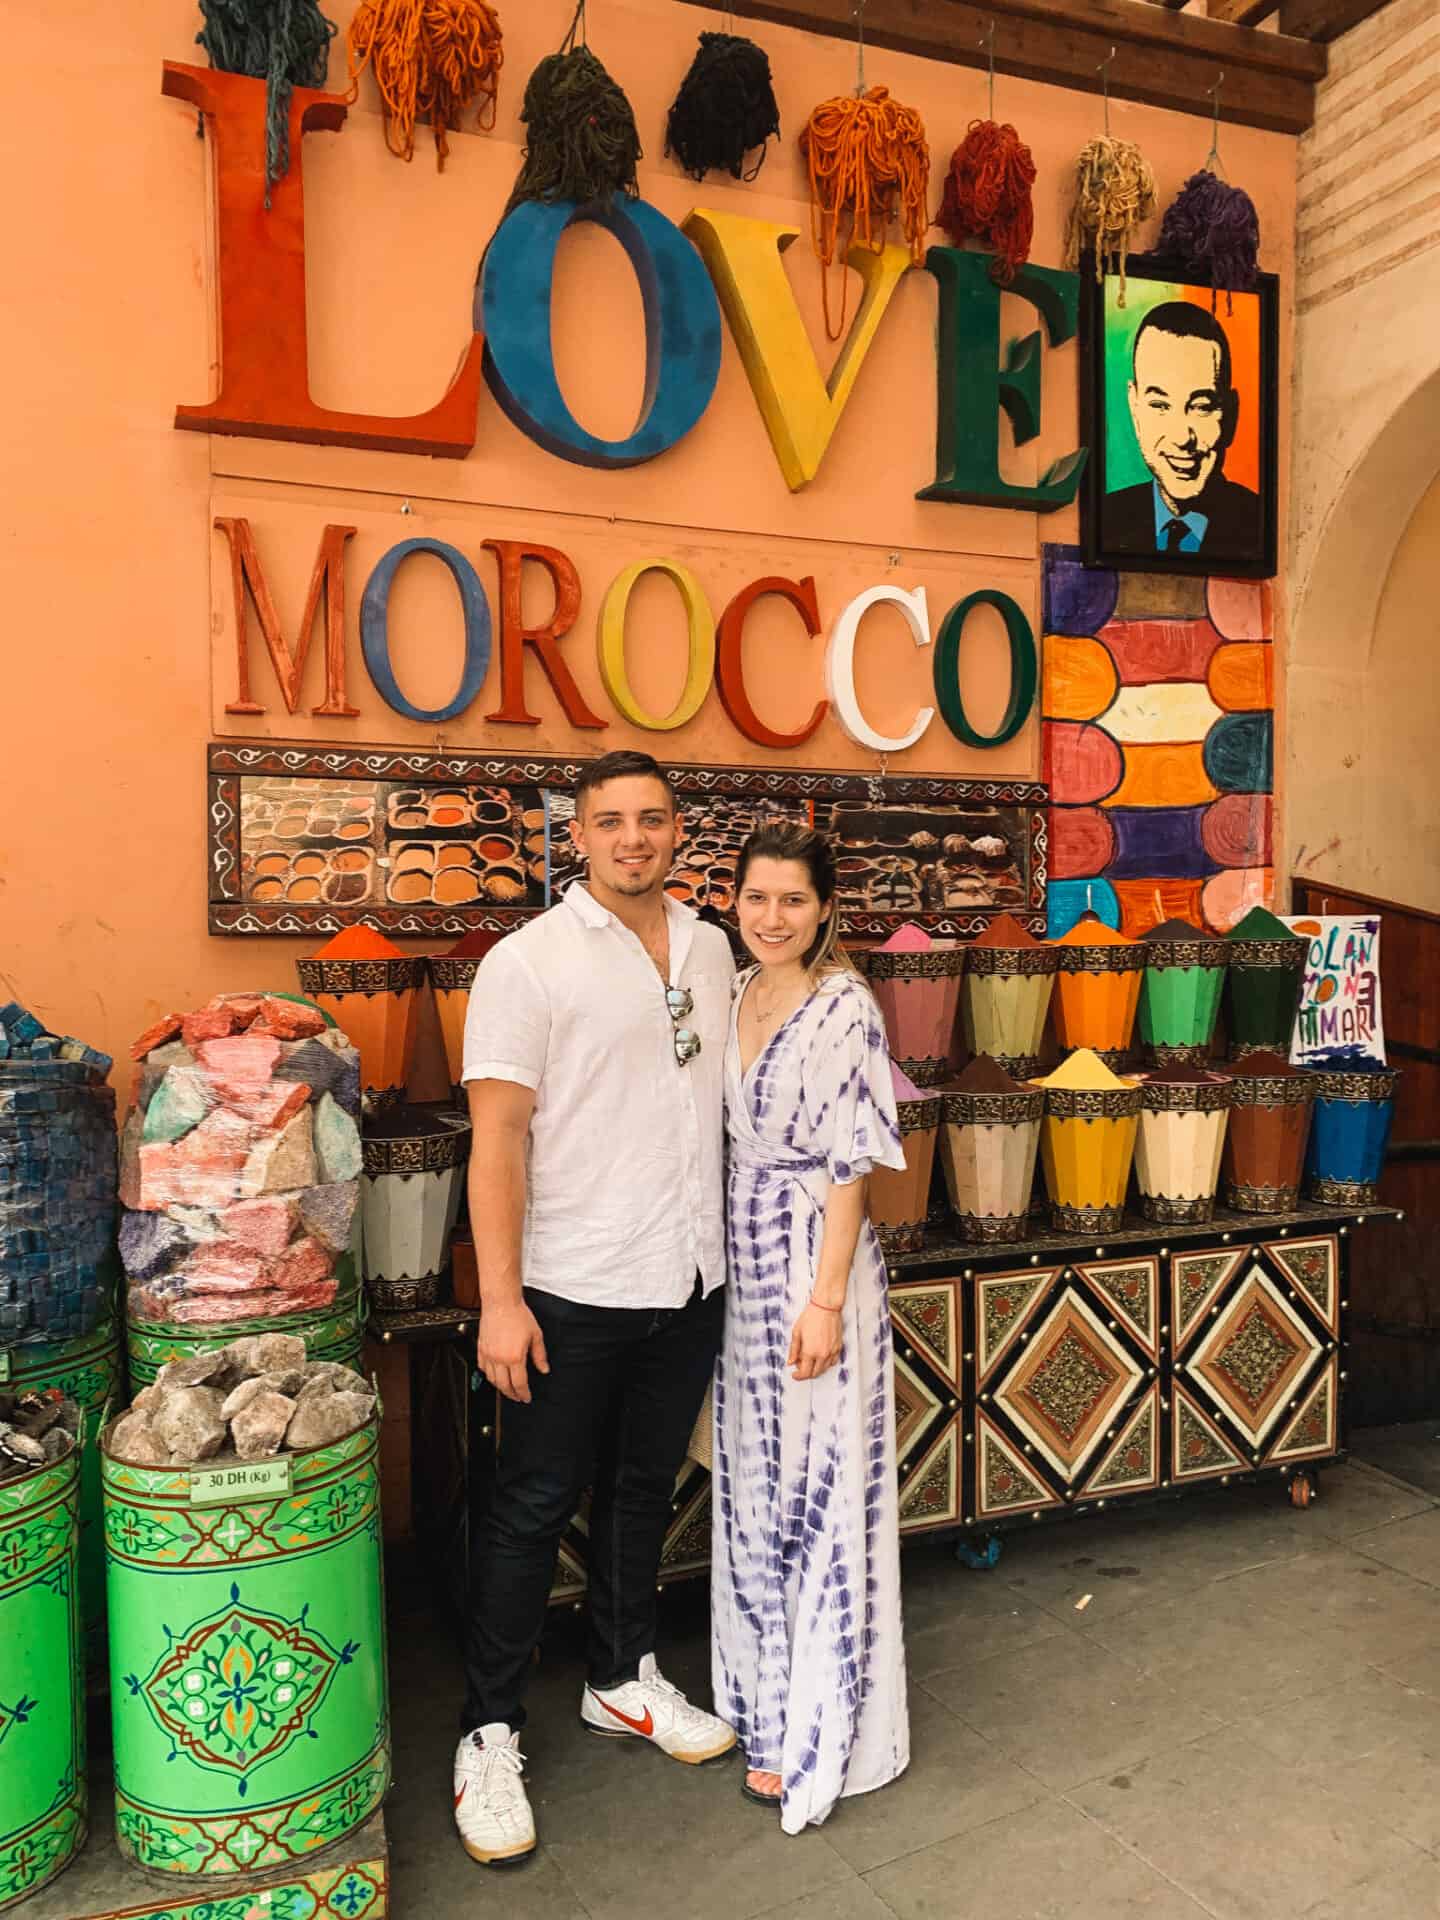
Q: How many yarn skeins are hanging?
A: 8